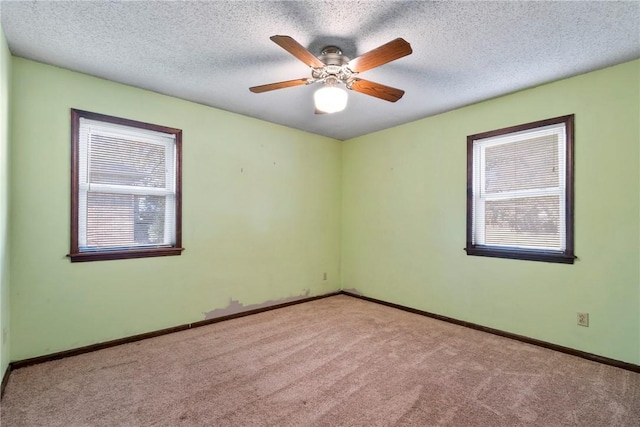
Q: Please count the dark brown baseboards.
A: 3